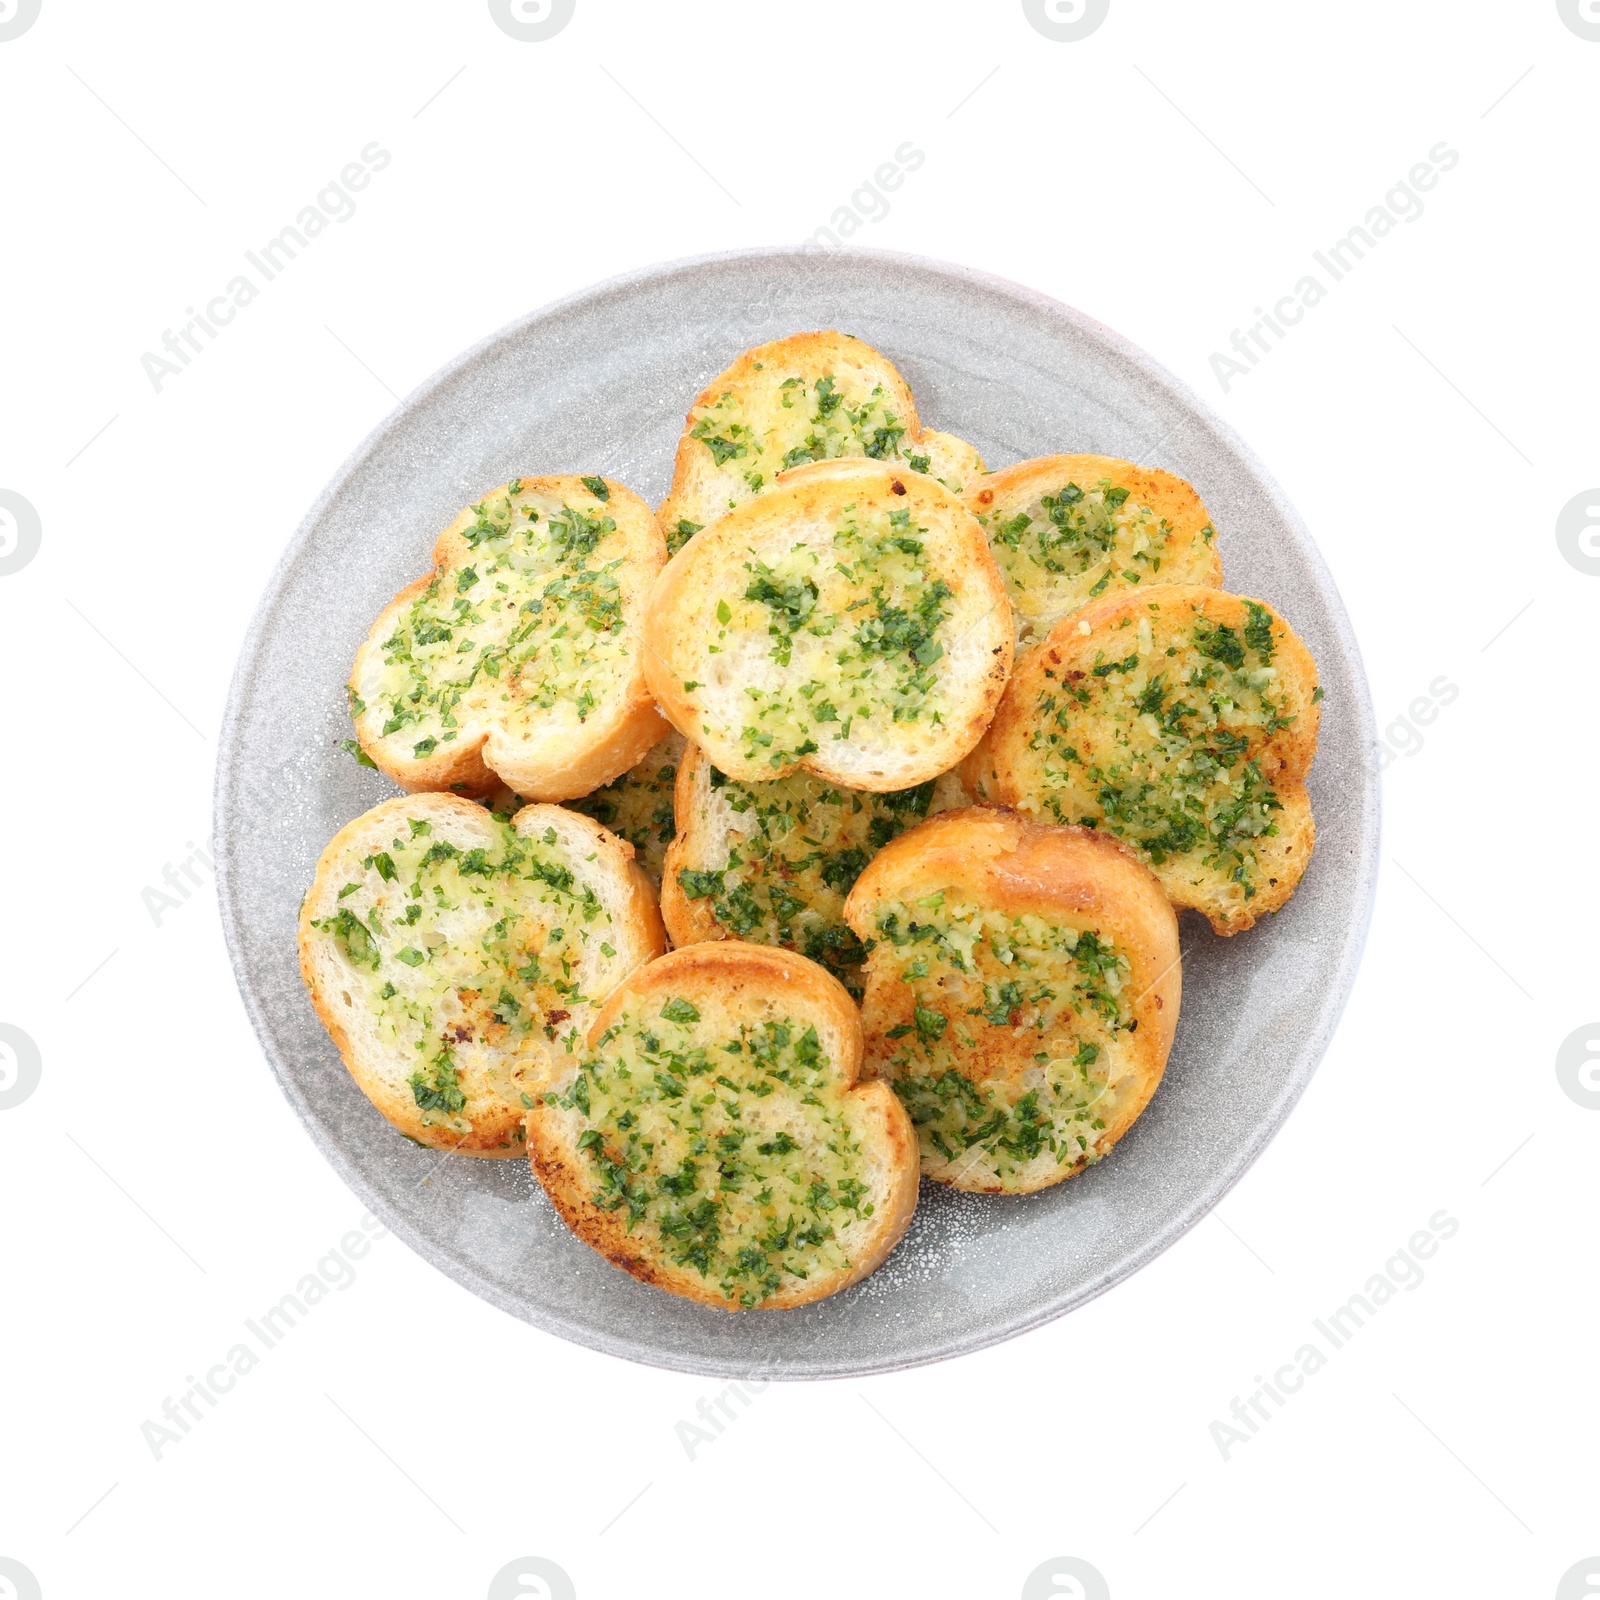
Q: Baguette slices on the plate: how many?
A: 10